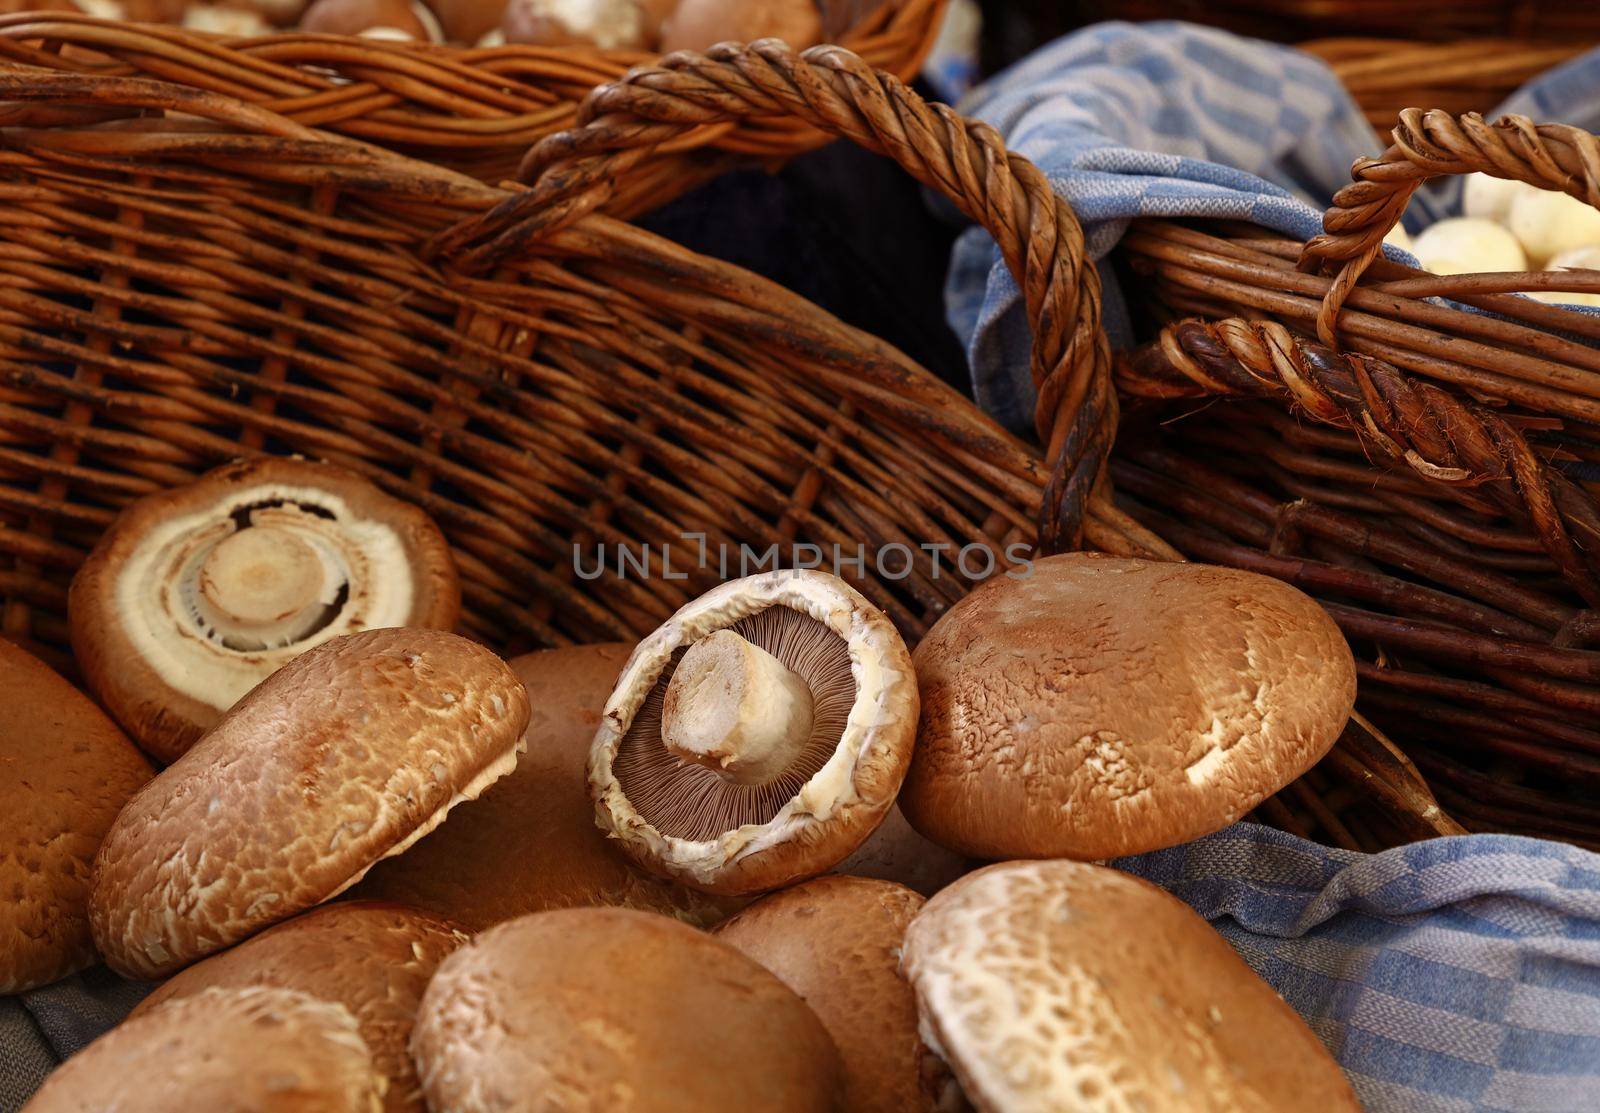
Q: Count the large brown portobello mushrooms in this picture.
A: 11